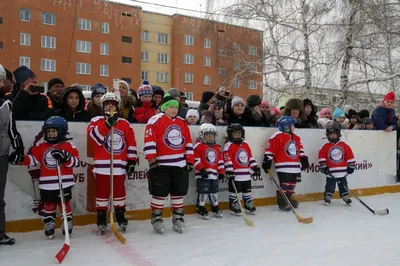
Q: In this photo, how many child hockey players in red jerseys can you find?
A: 7